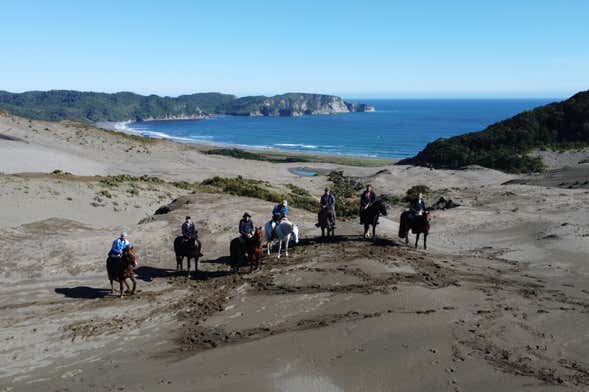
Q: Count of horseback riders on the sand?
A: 7